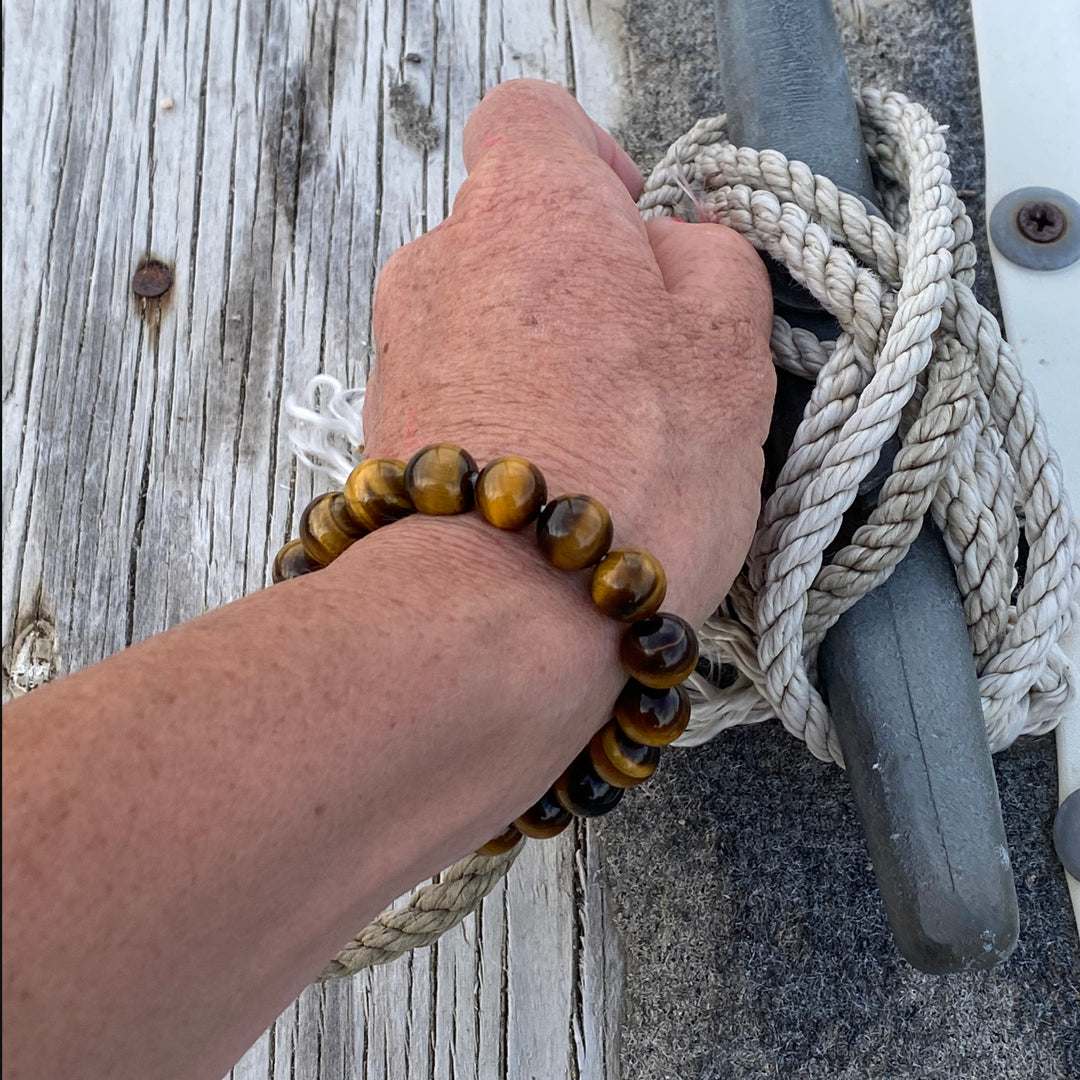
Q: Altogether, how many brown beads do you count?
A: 13